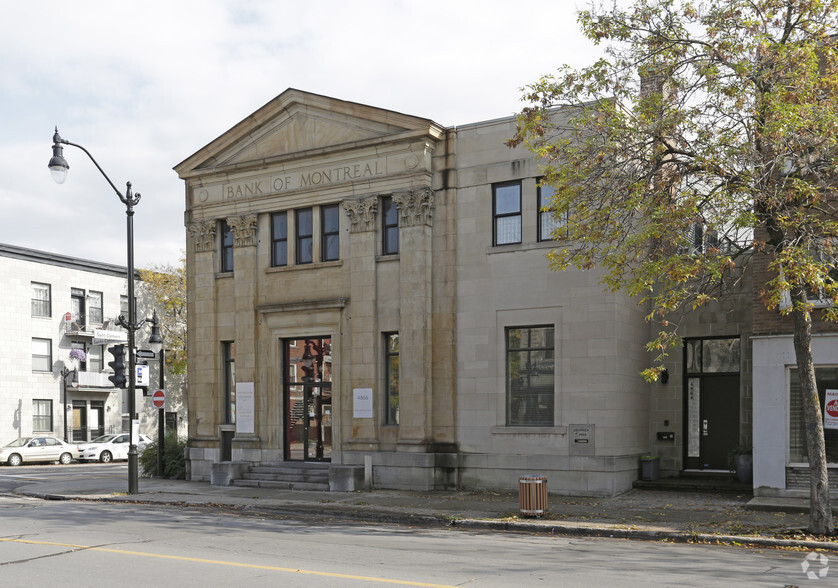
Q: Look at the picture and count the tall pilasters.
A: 4